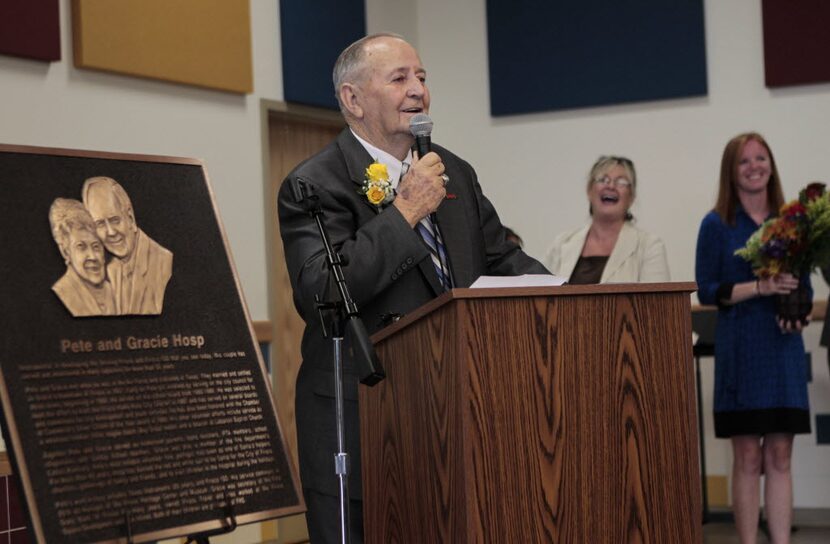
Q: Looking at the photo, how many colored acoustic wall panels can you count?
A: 5